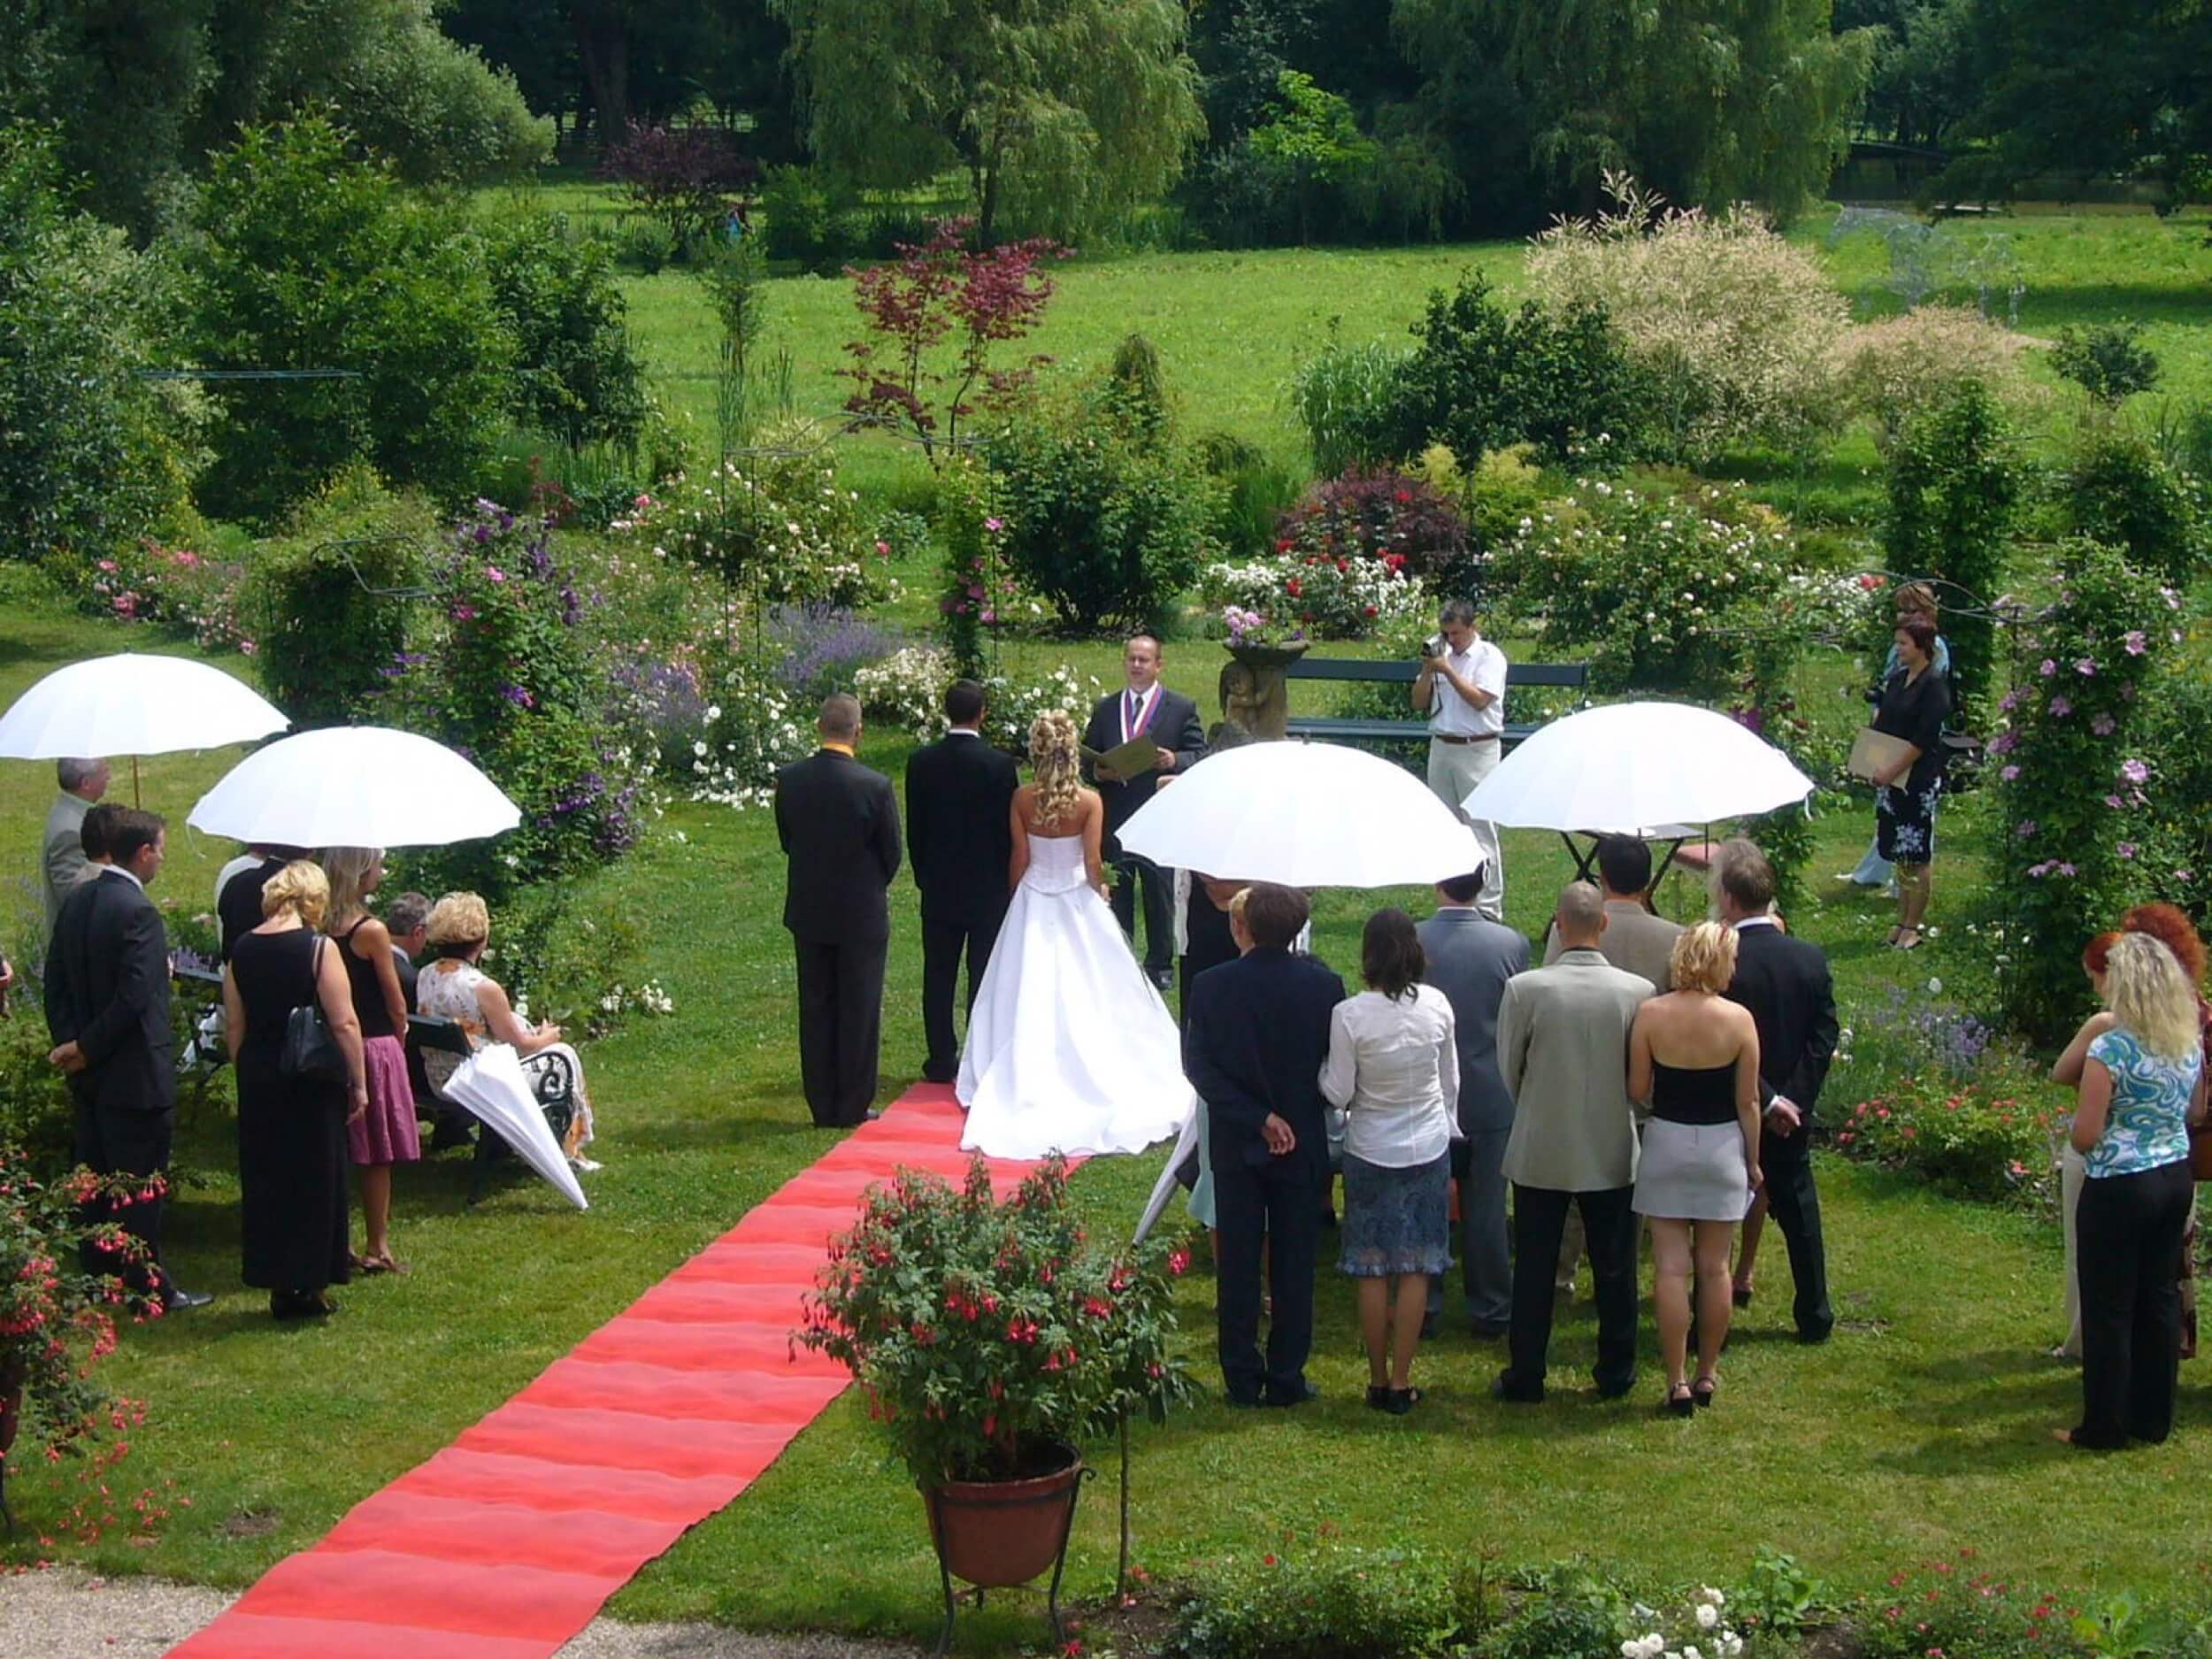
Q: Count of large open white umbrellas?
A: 4